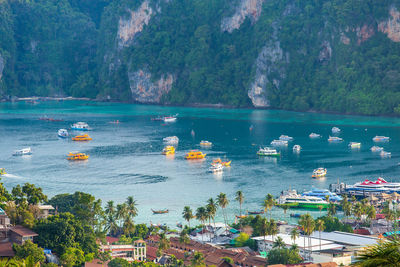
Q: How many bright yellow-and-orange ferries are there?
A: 5